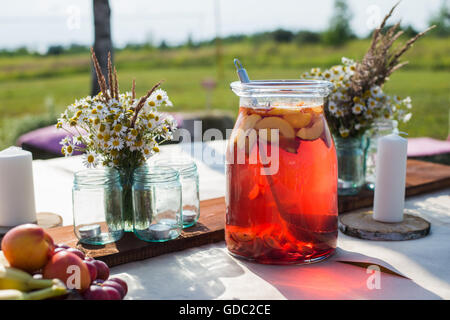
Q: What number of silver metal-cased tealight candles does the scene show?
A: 3